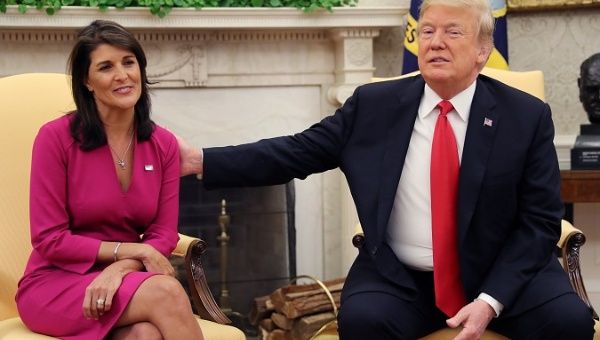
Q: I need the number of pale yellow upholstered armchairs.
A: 2